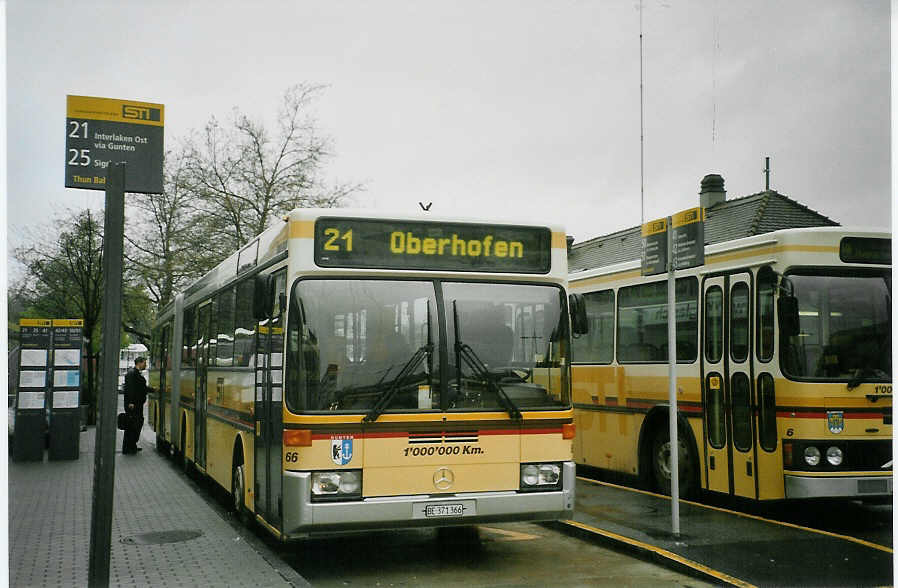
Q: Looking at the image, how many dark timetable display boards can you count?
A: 2